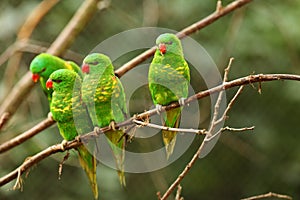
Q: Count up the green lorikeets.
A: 4